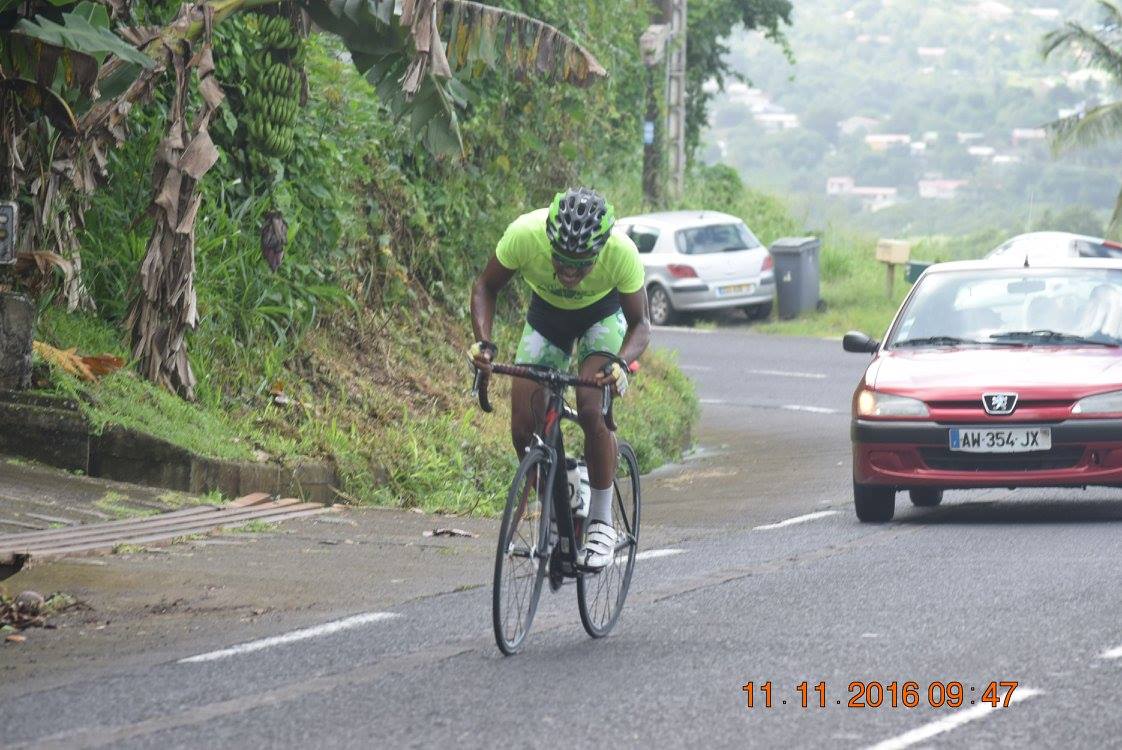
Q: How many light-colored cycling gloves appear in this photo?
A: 2